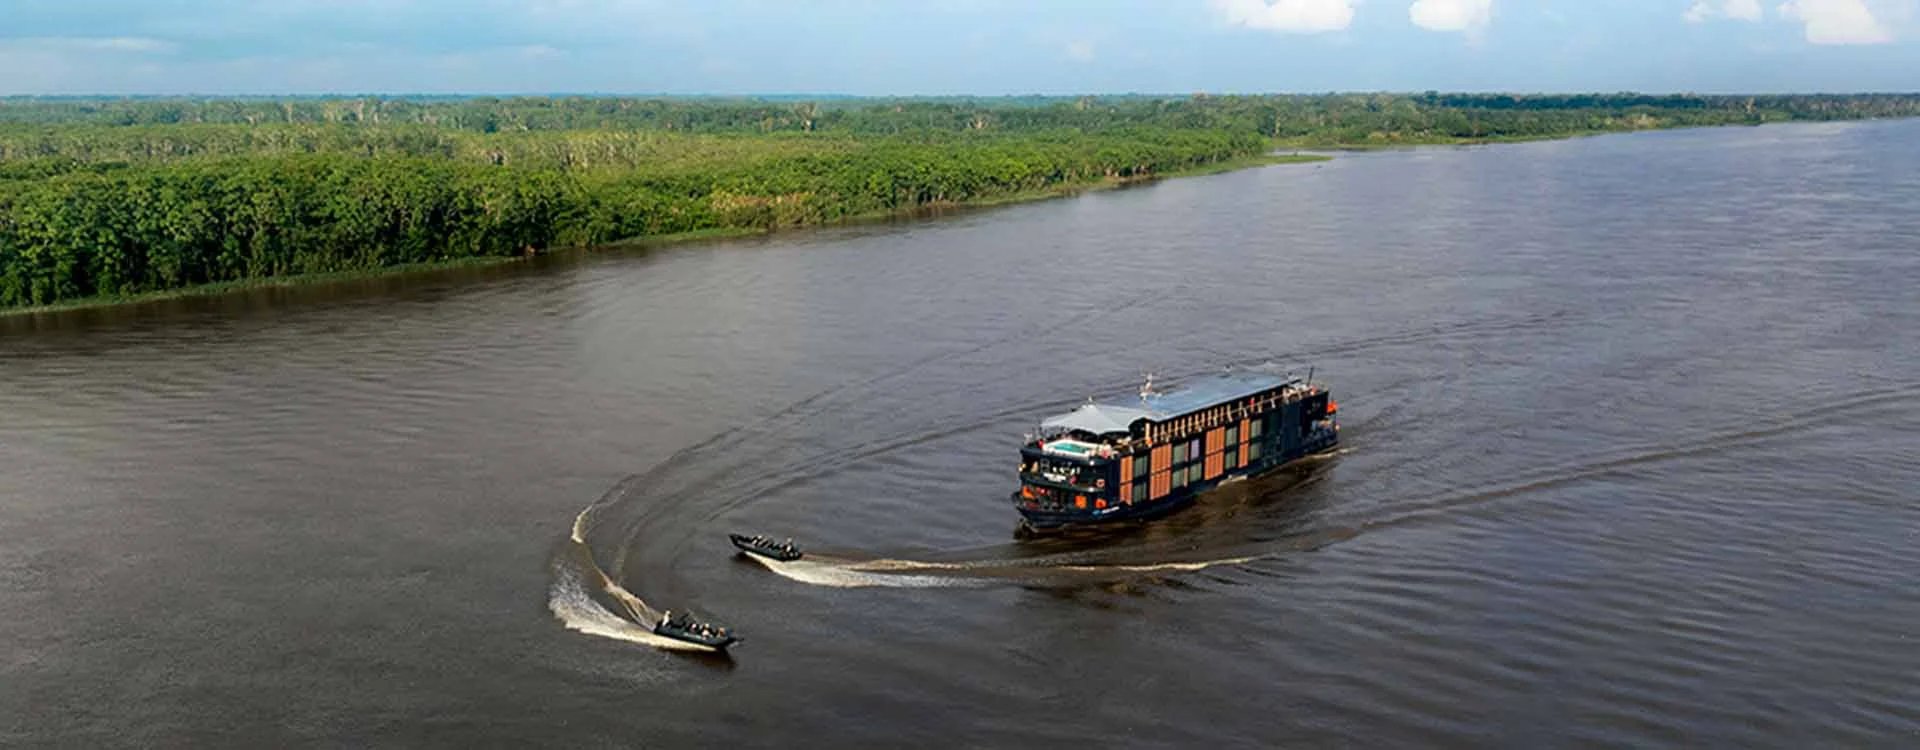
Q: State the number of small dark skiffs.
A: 2